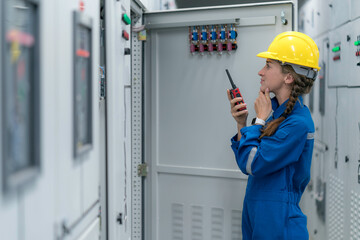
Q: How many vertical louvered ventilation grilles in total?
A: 4